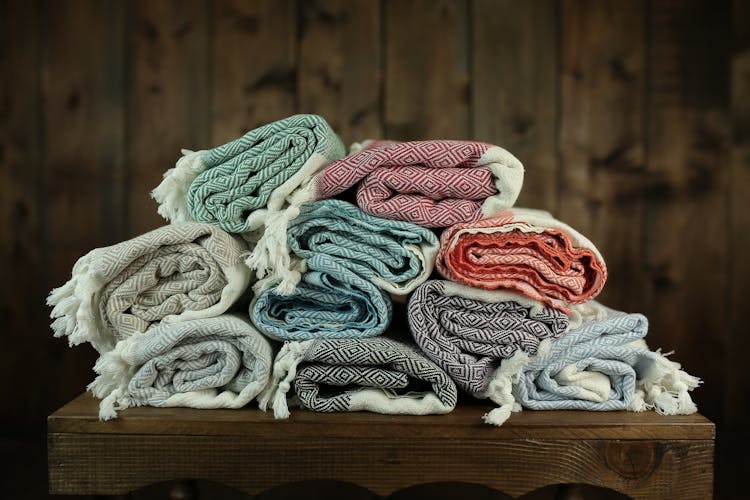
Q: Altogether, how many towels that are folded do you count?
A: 10